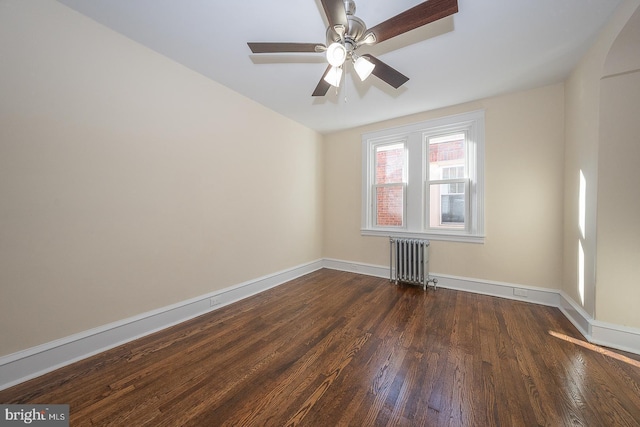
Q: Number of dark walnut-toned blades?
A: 5